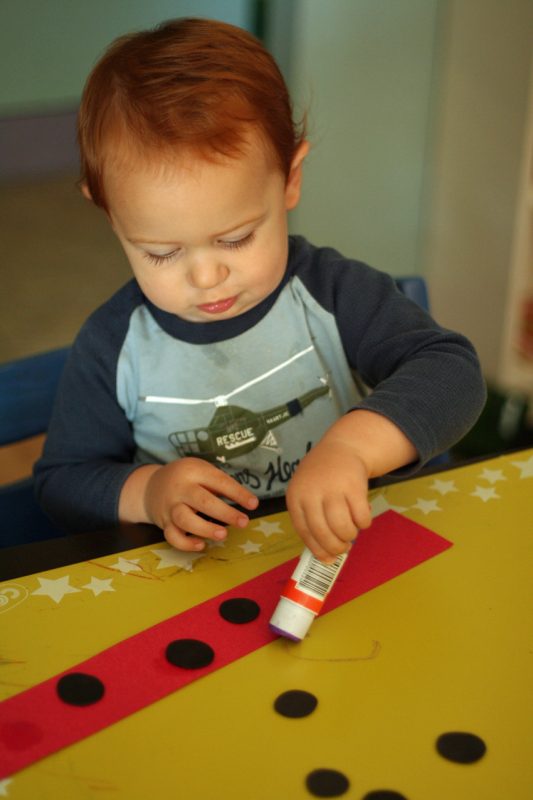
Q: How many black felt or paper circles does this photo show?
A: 7